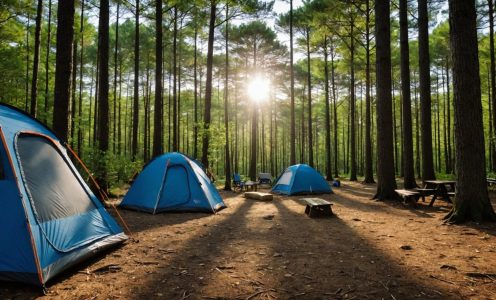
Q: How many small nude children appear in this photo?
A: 0